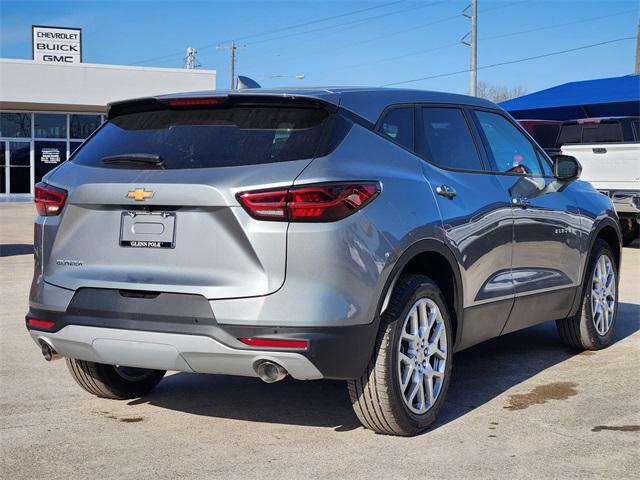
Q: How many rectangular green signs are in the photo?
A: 0